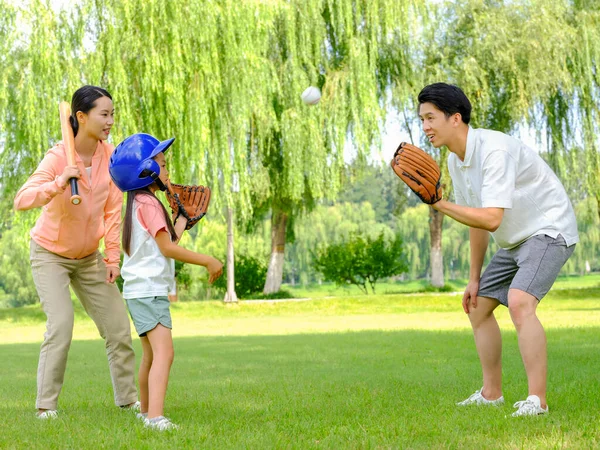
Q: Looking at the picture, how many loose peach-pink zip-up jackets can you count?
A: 1